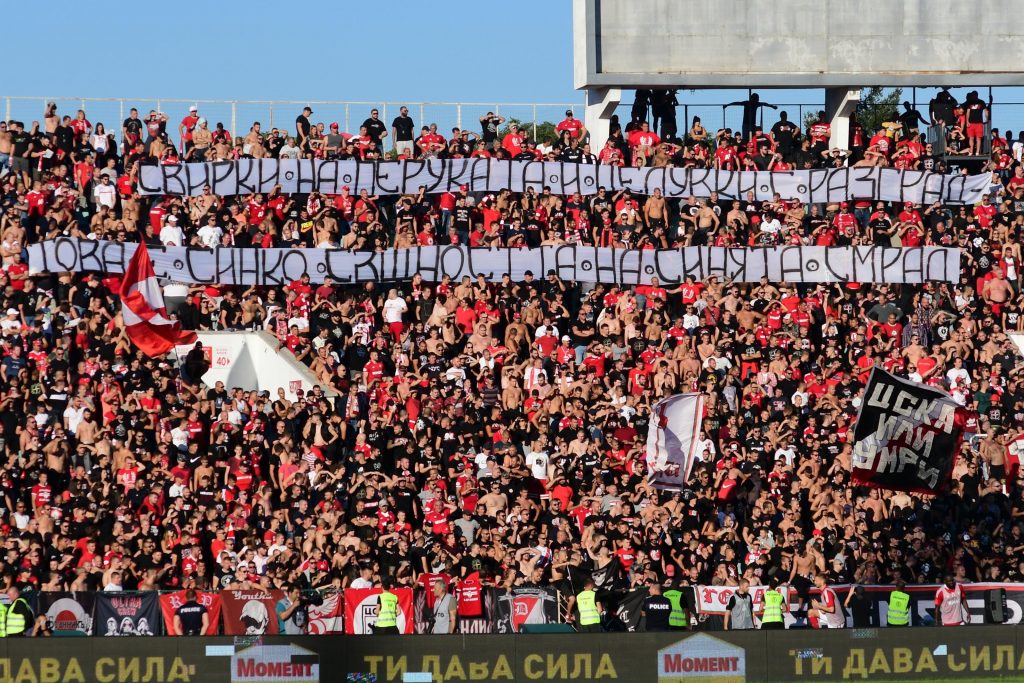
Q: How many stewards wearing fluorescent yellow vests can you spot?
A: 7